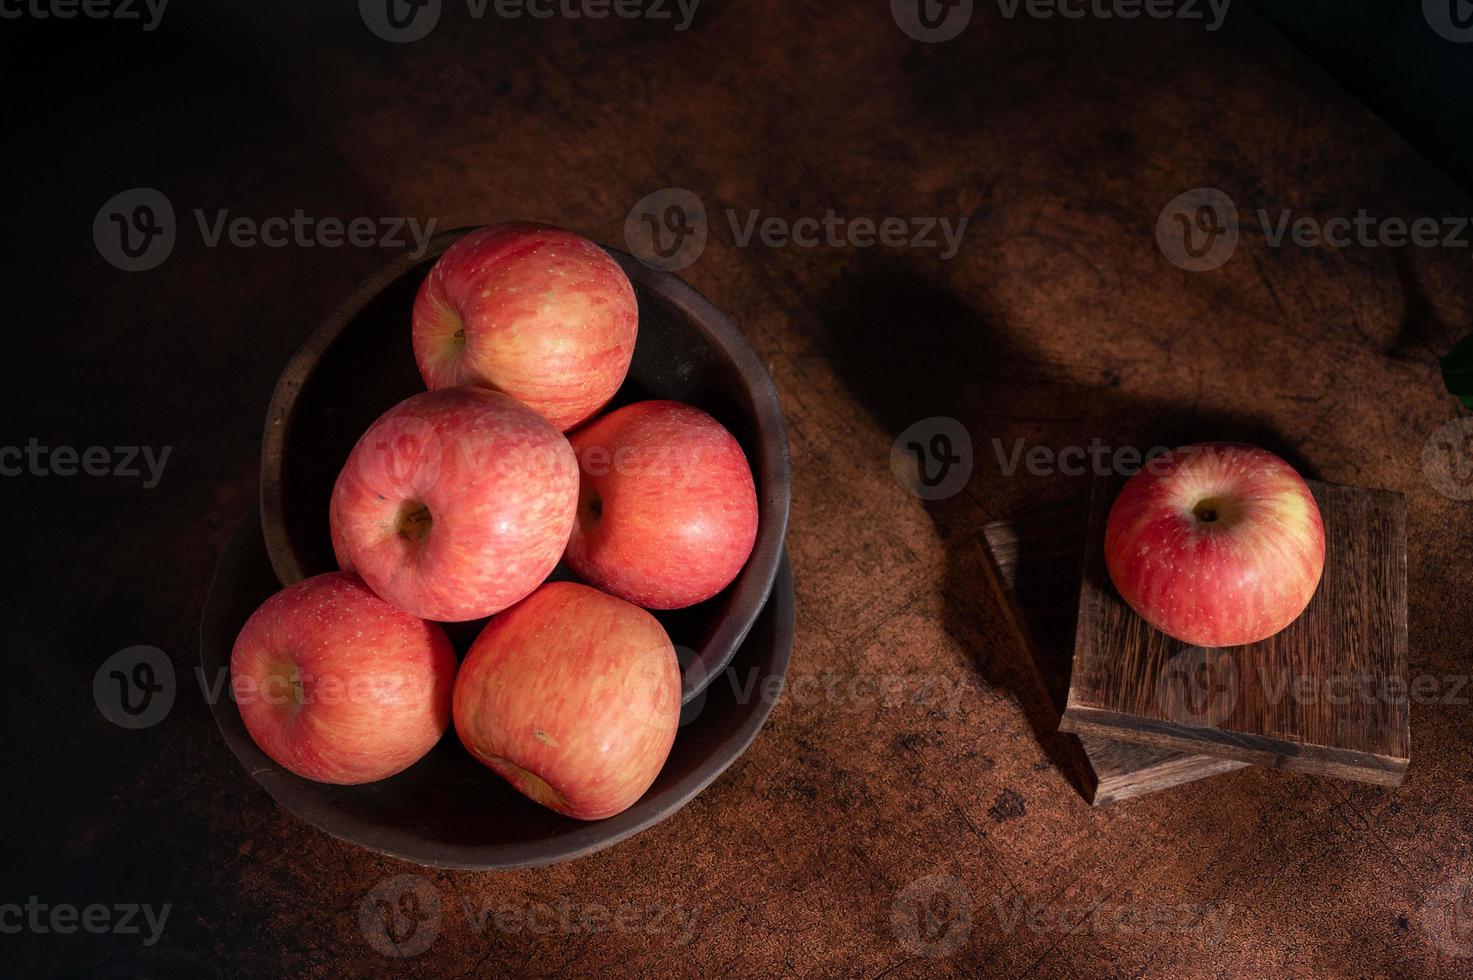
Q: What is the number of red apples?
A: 6